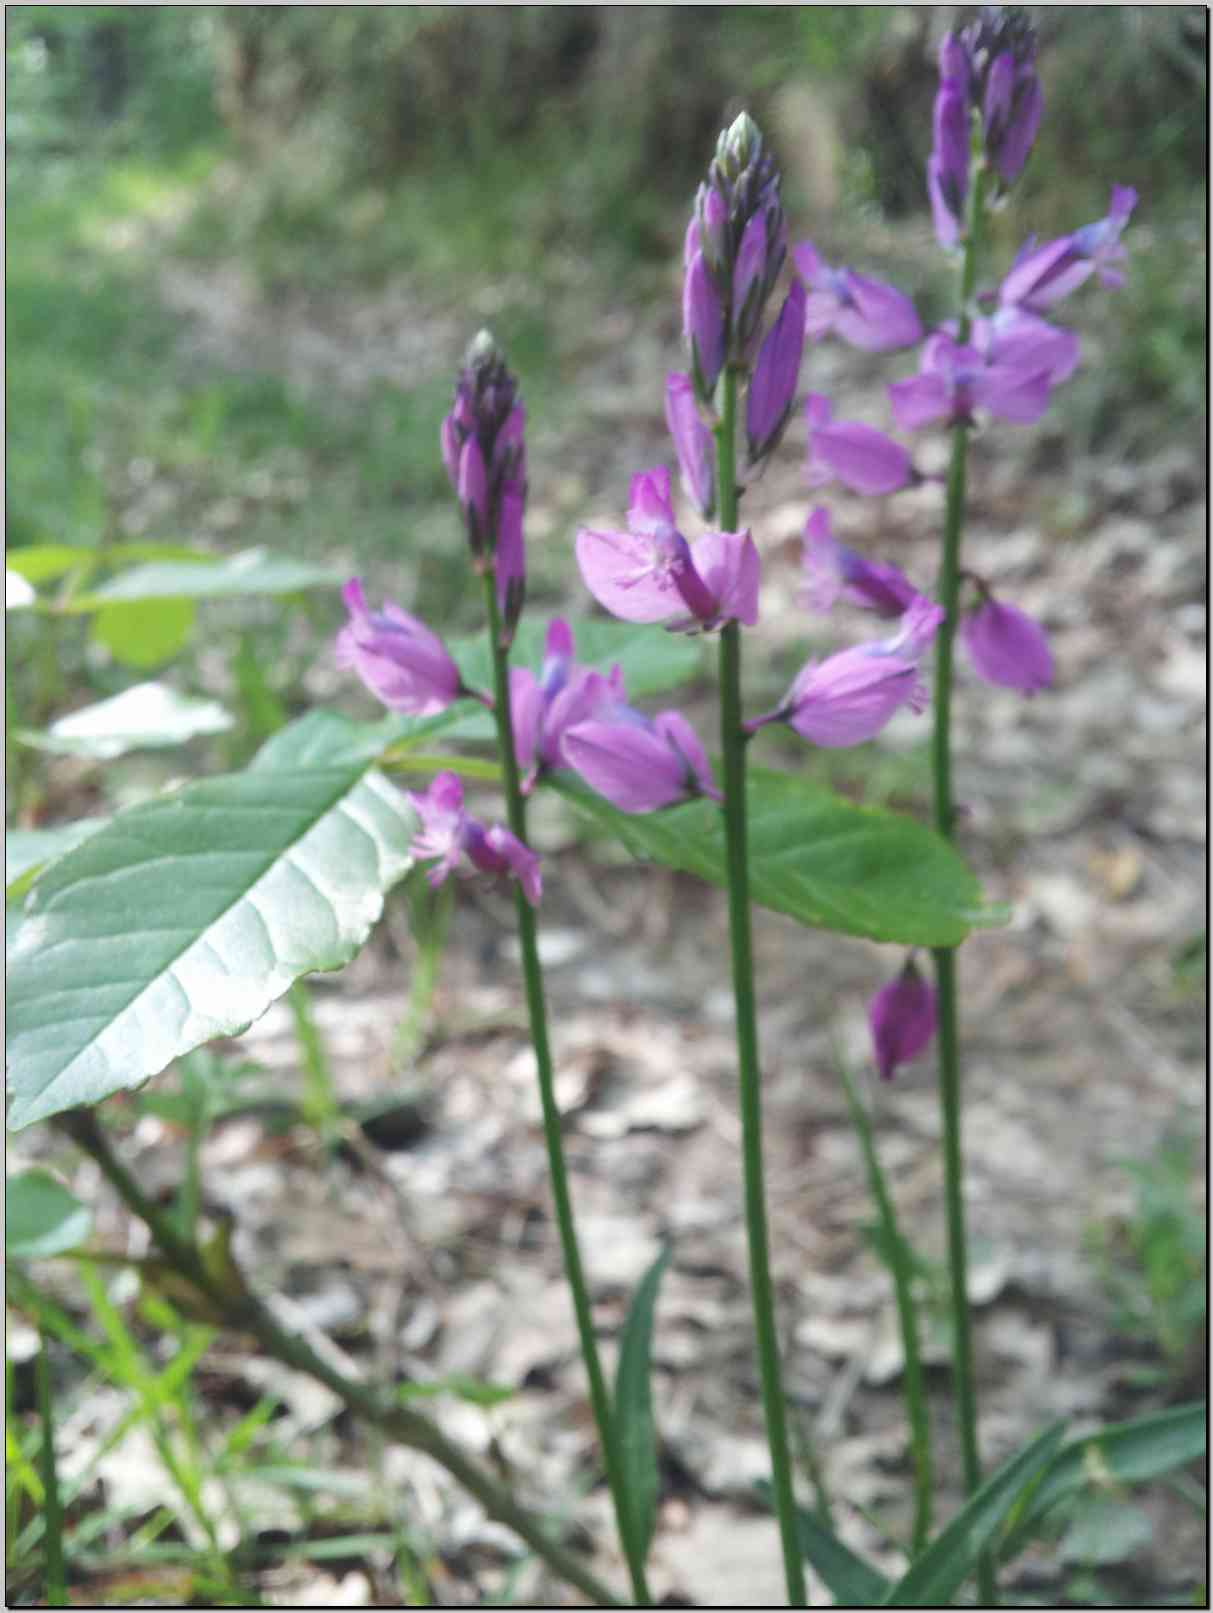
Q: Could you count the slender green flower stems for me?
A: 3